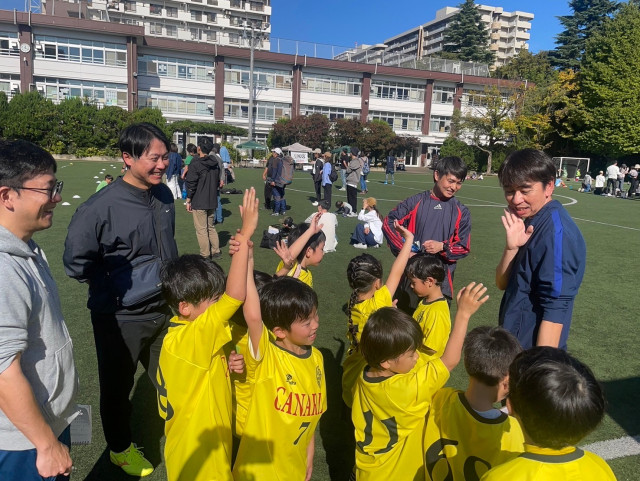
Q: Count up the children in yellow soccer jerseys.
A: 9